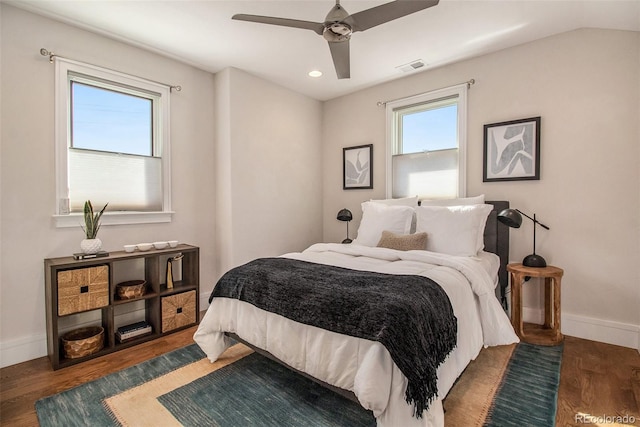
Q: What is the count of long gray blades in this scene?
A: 3